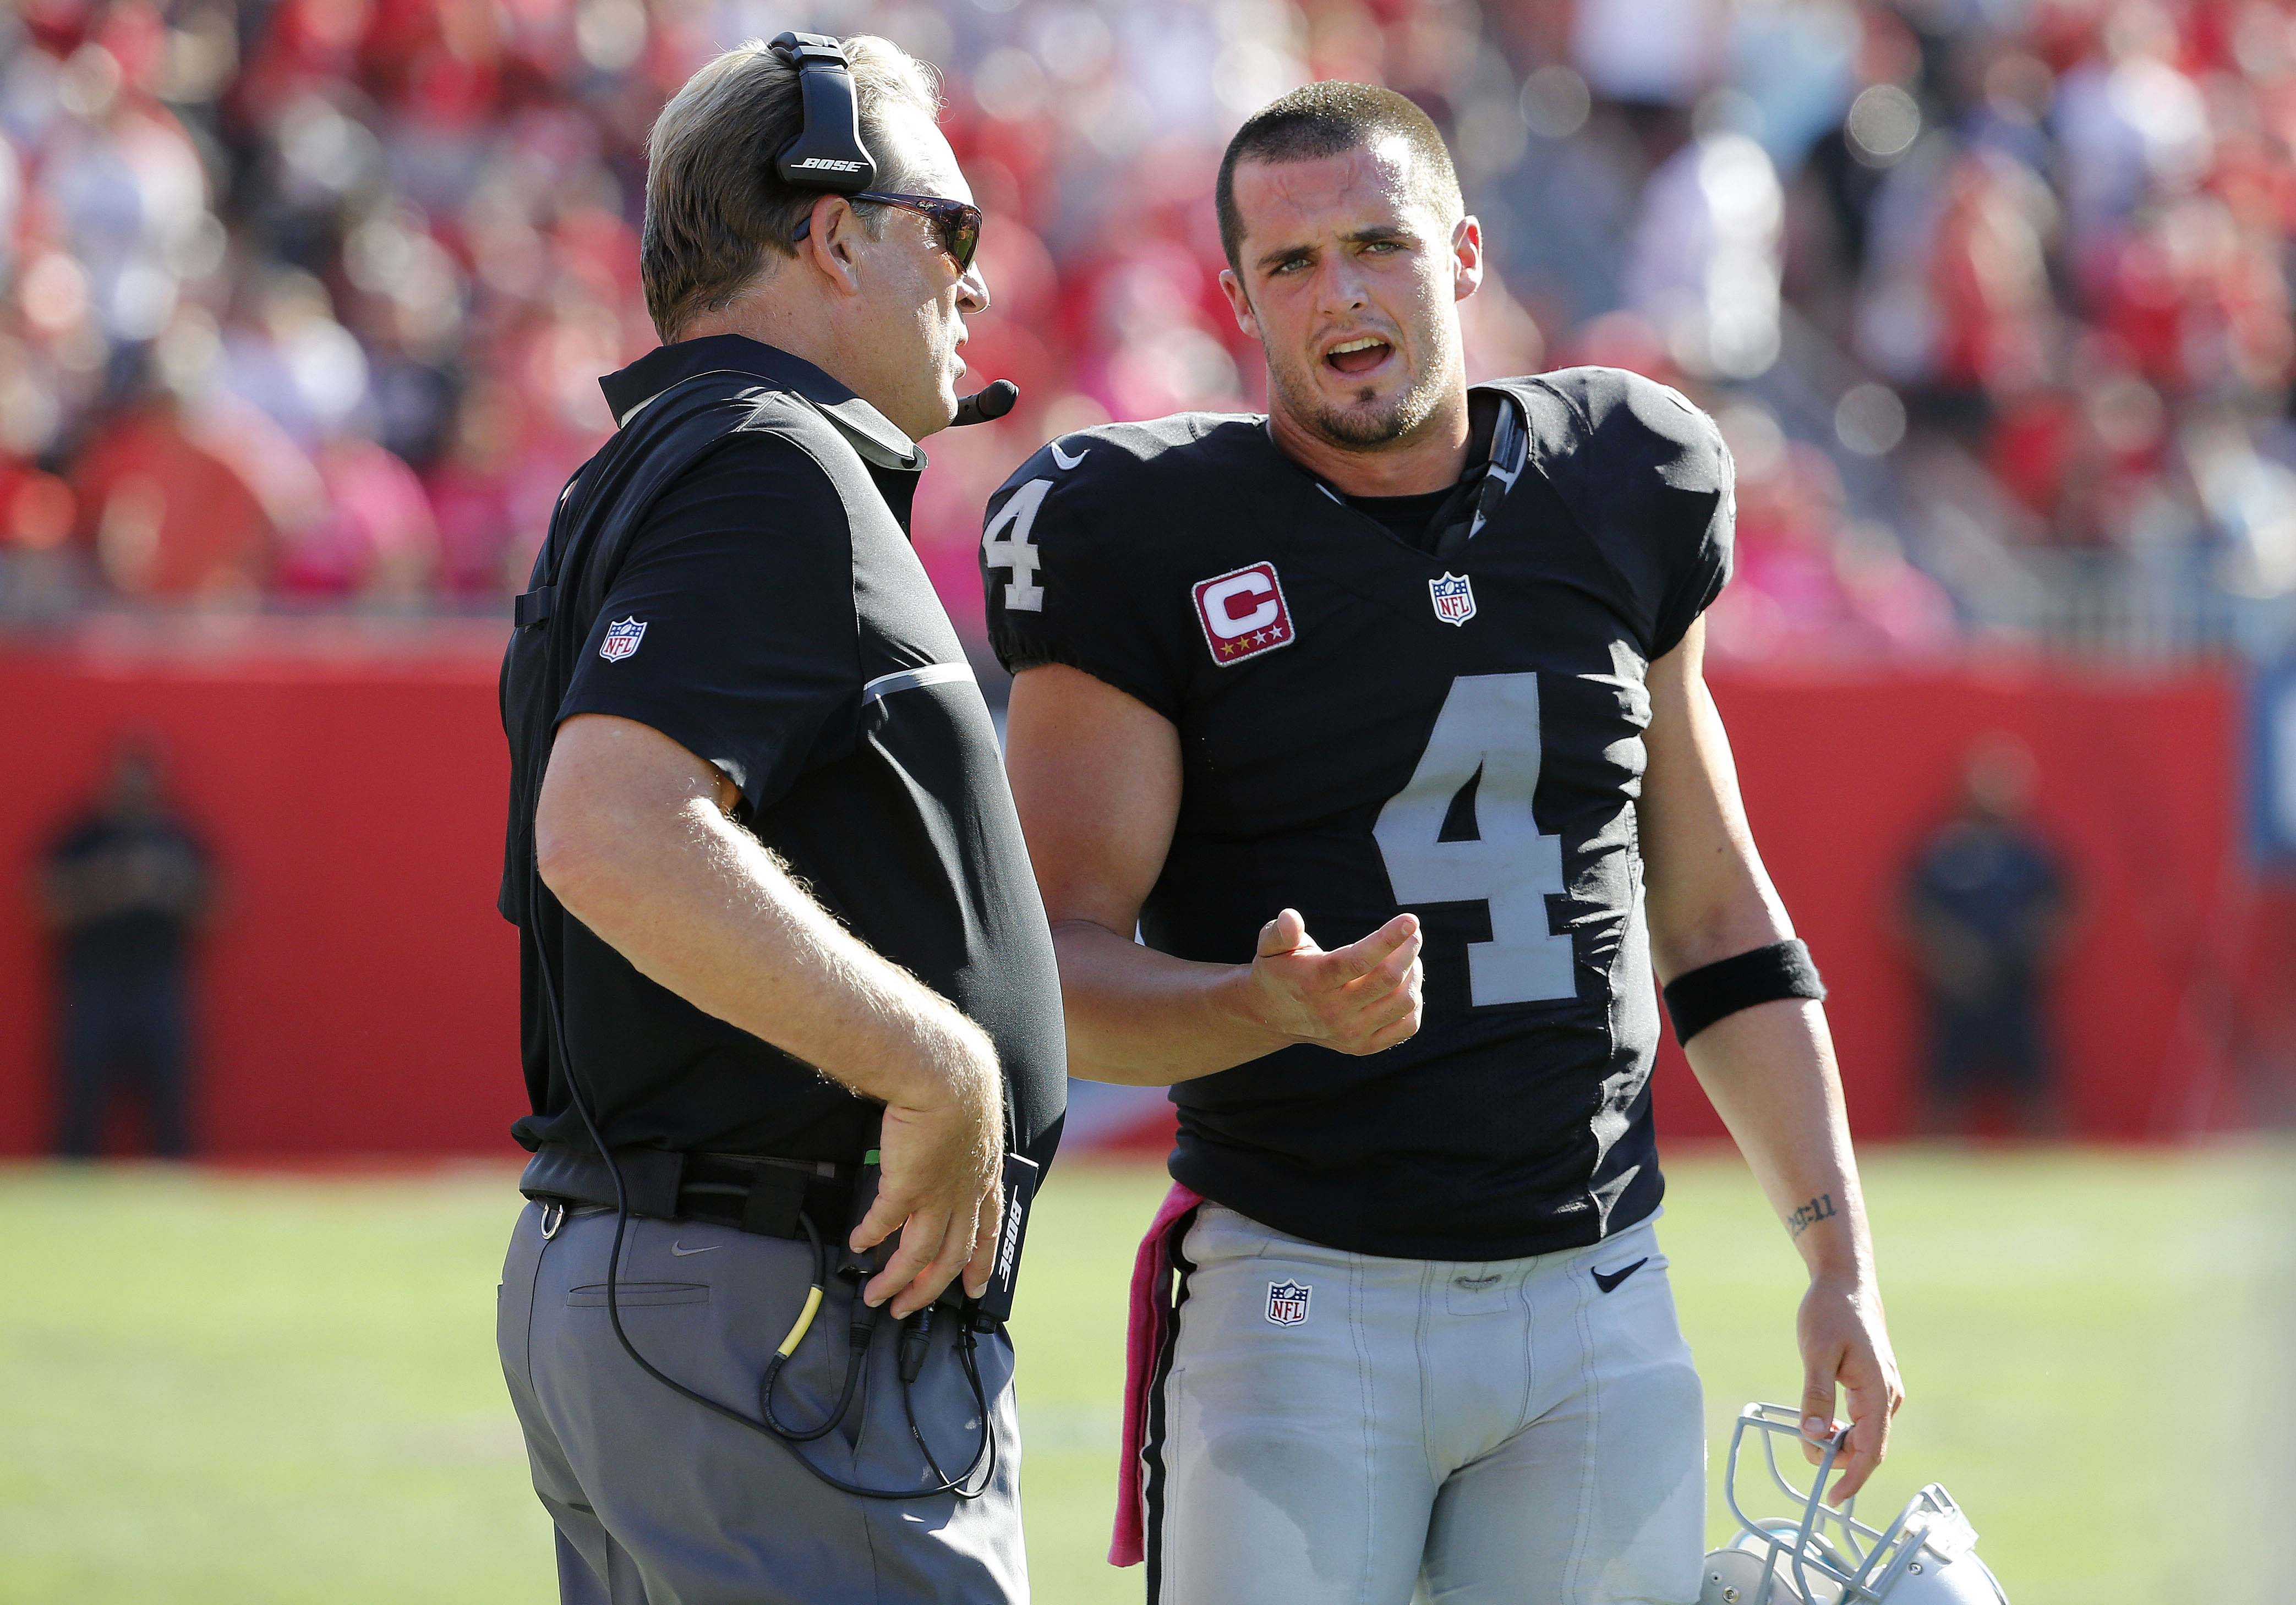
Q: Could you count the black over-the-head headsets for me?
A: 1